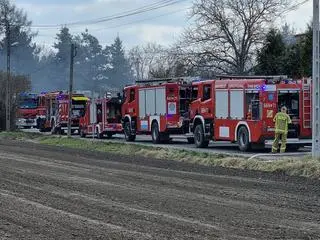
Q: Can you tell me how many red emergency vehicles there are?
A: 5